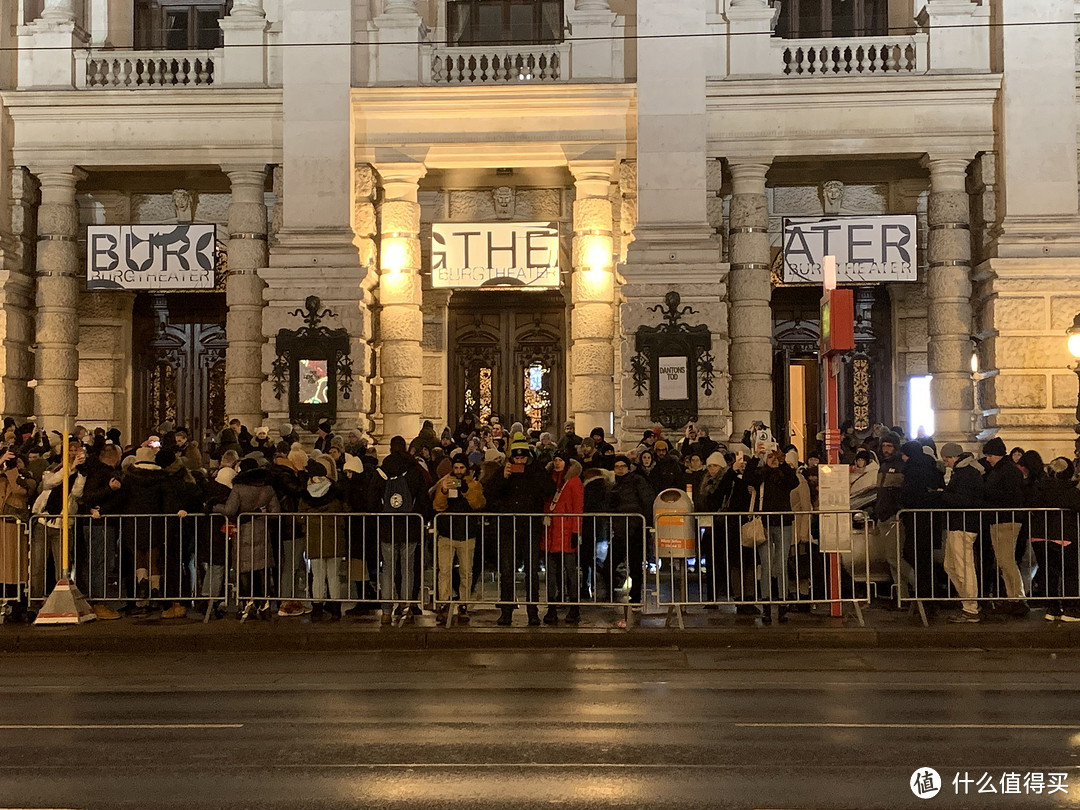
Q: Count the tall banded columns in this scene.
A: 6